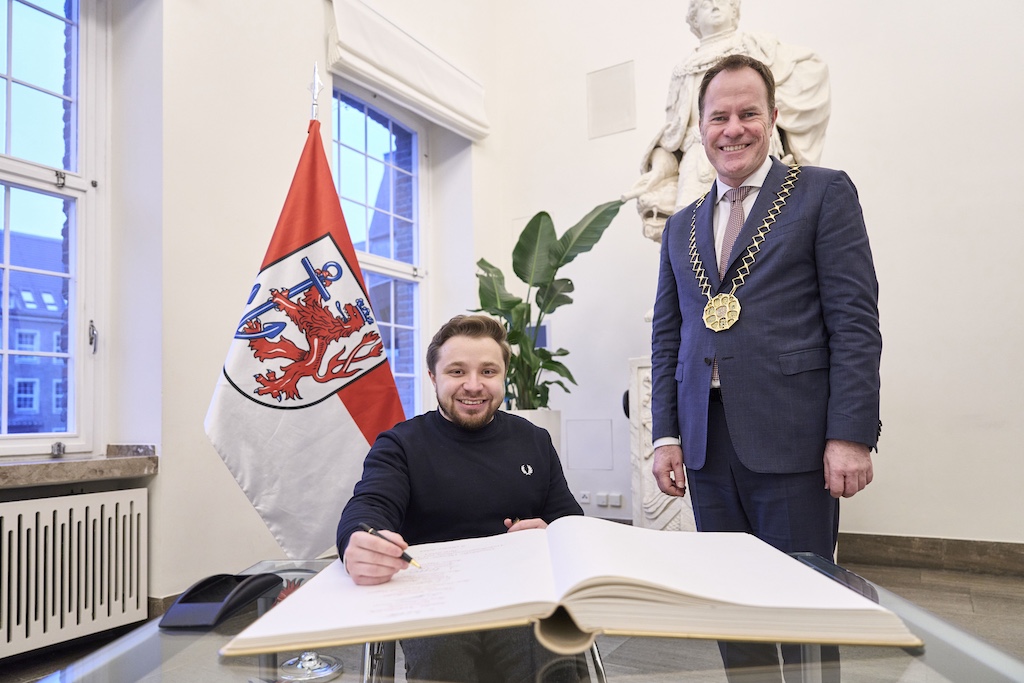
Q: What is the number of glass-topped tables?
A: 1